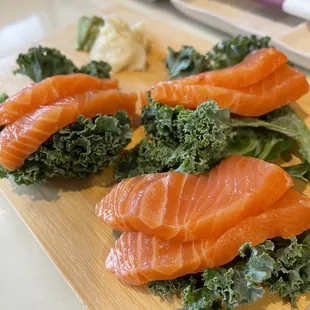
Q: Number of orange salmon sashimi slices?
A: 6